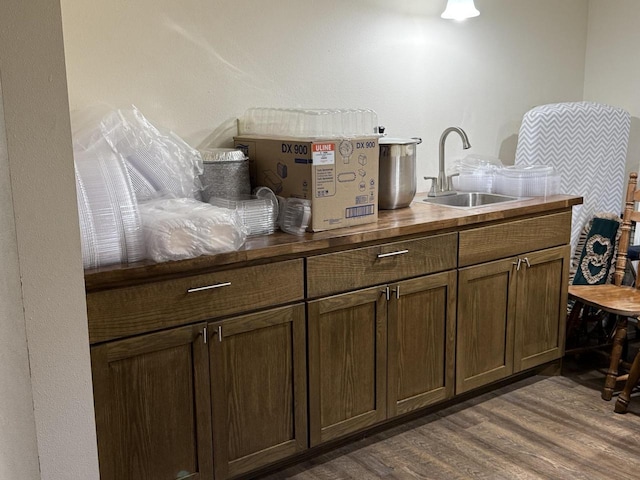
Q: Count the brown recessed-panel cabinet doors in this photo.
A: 6